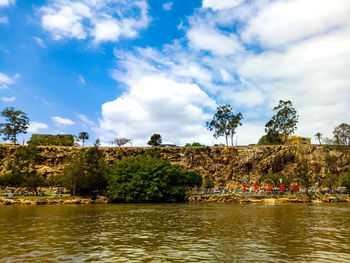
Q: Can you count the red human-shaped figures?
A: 5